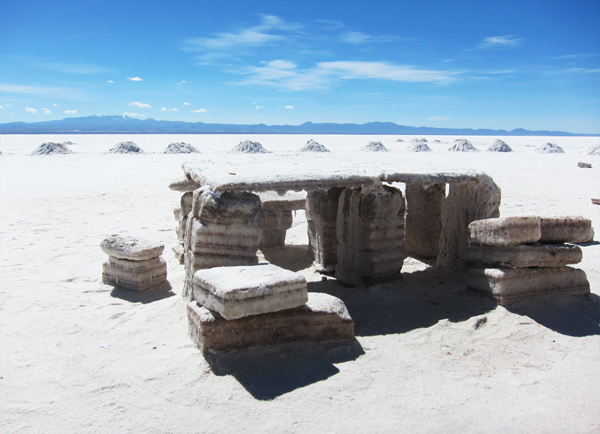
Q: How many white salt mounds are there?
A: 11